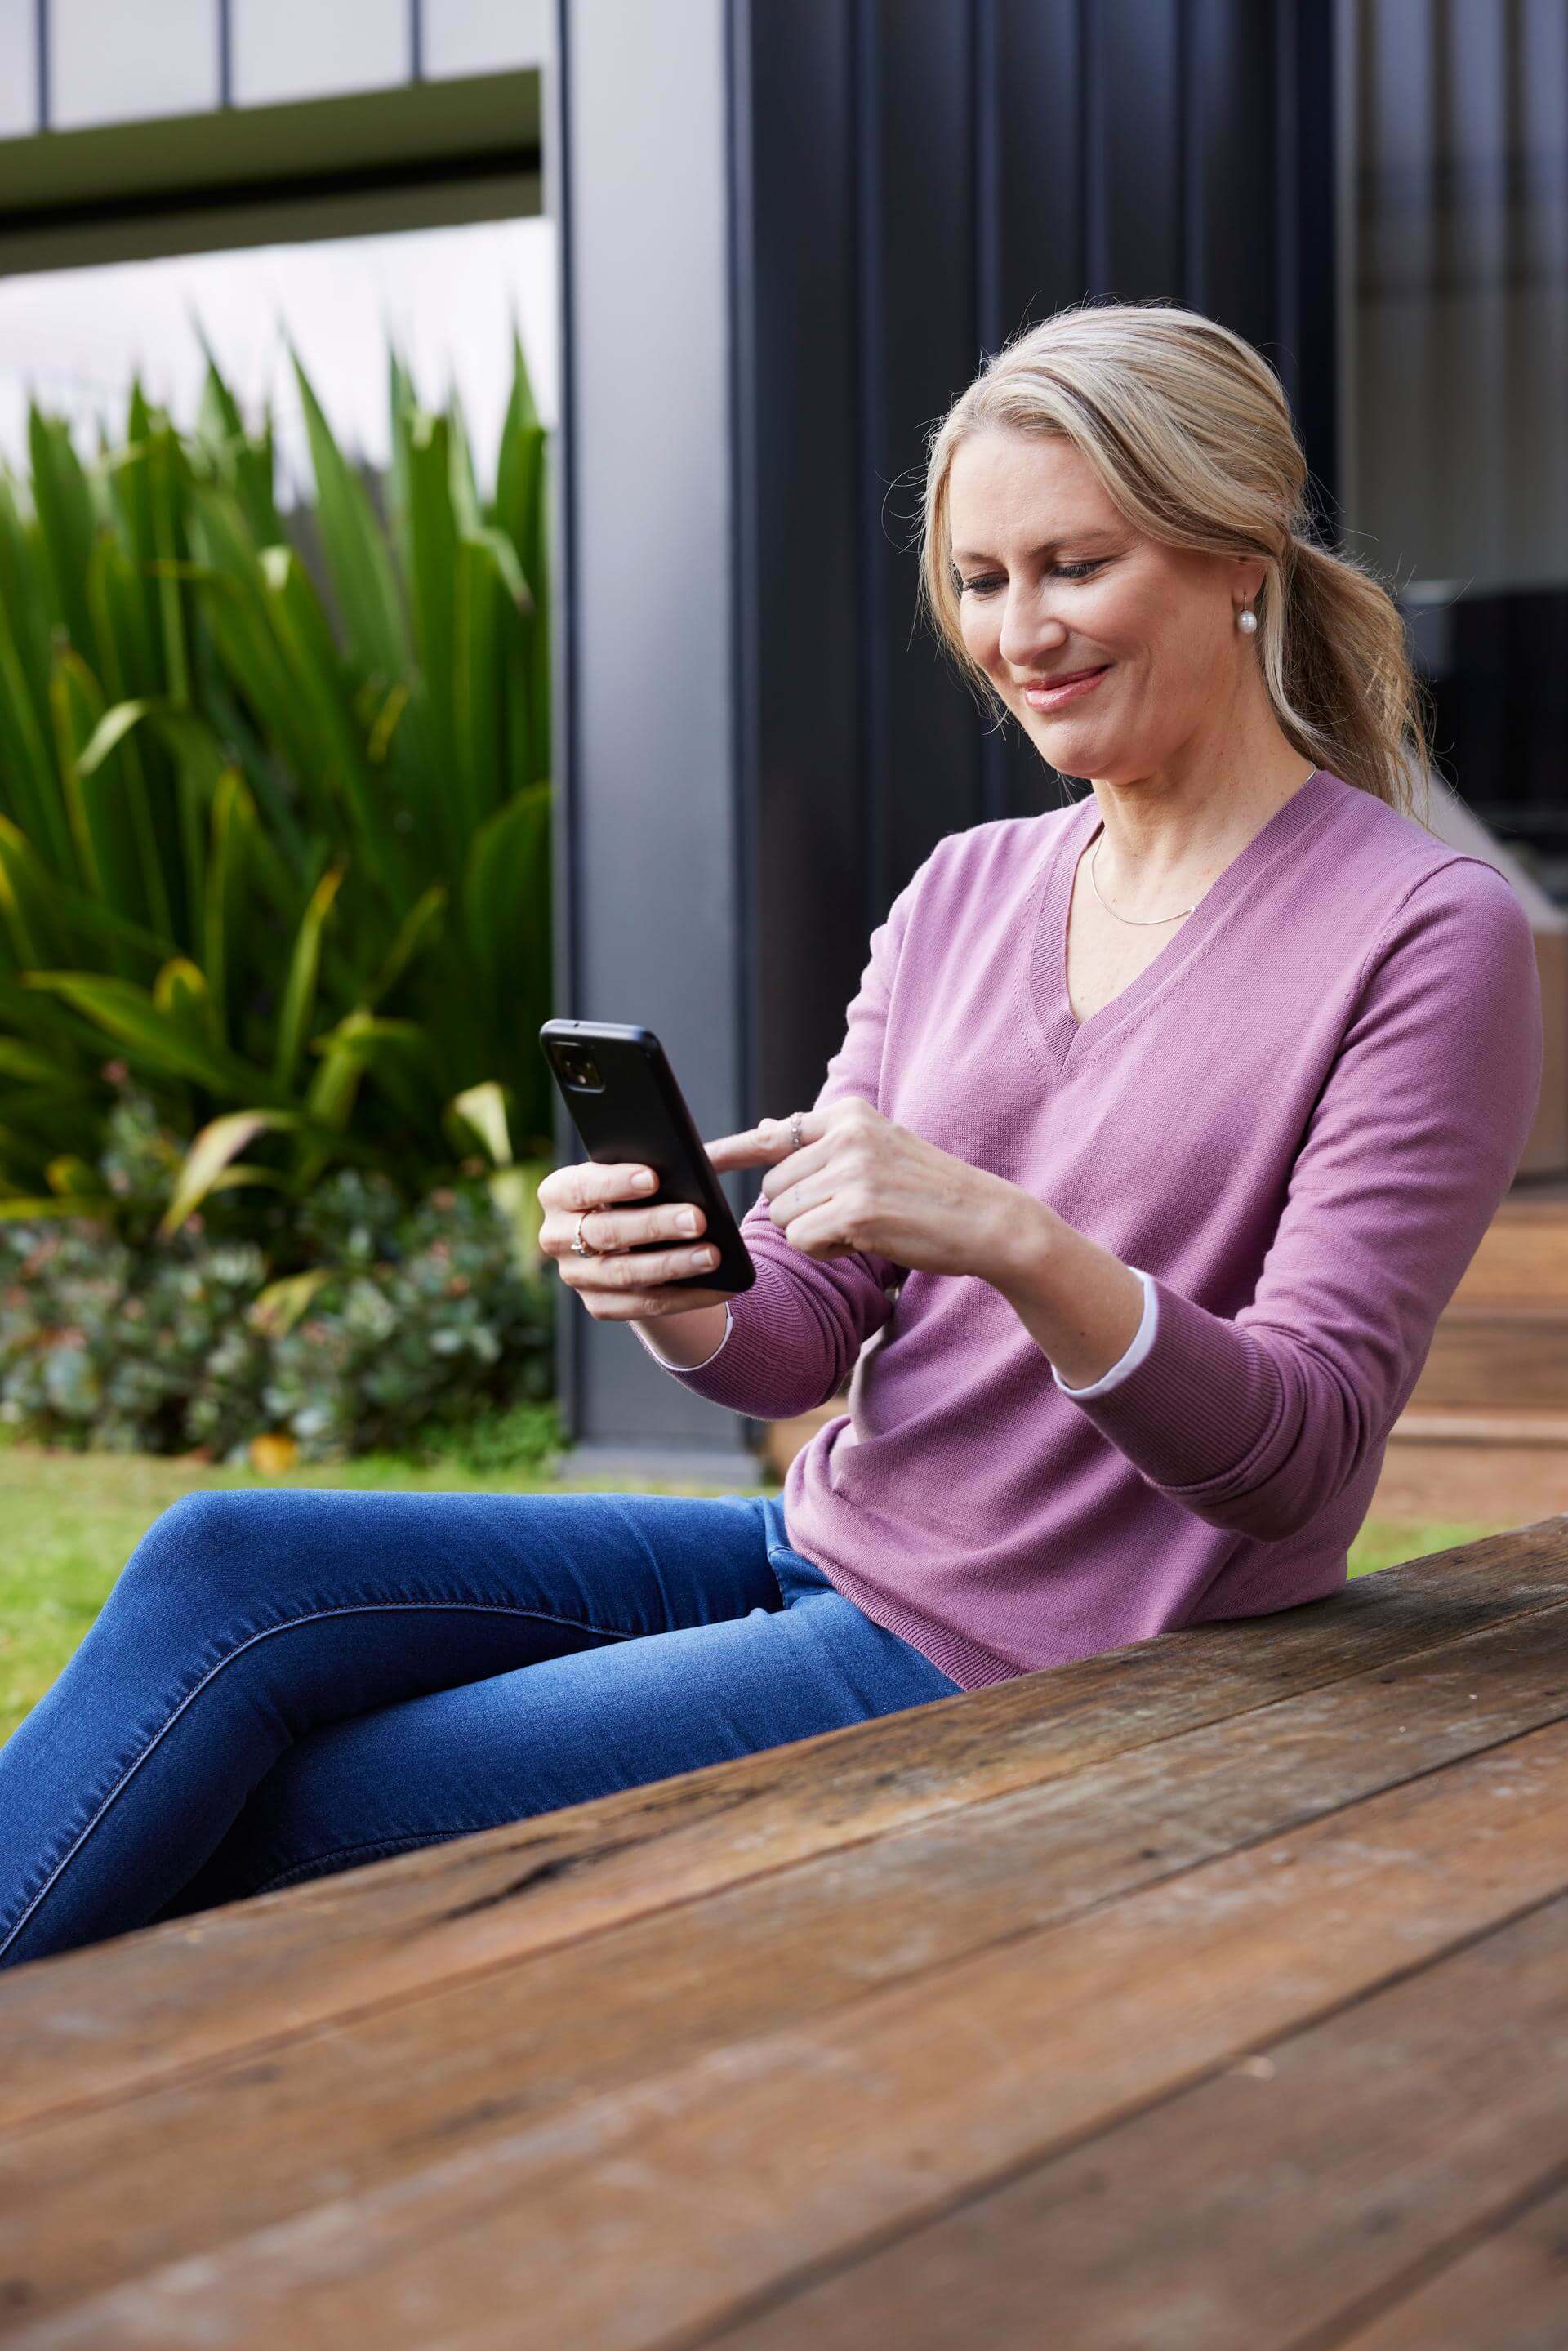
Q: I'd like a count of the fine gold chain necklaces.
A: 1